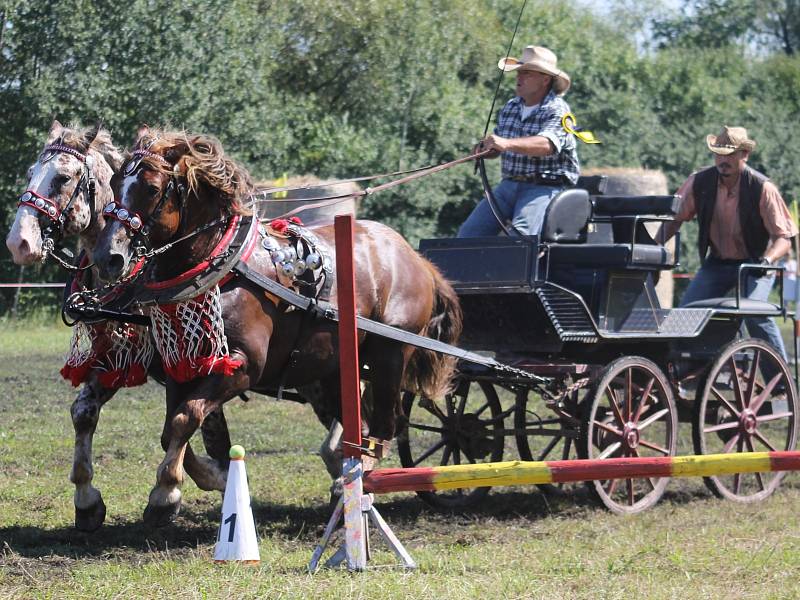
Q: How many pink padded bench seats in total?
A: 0